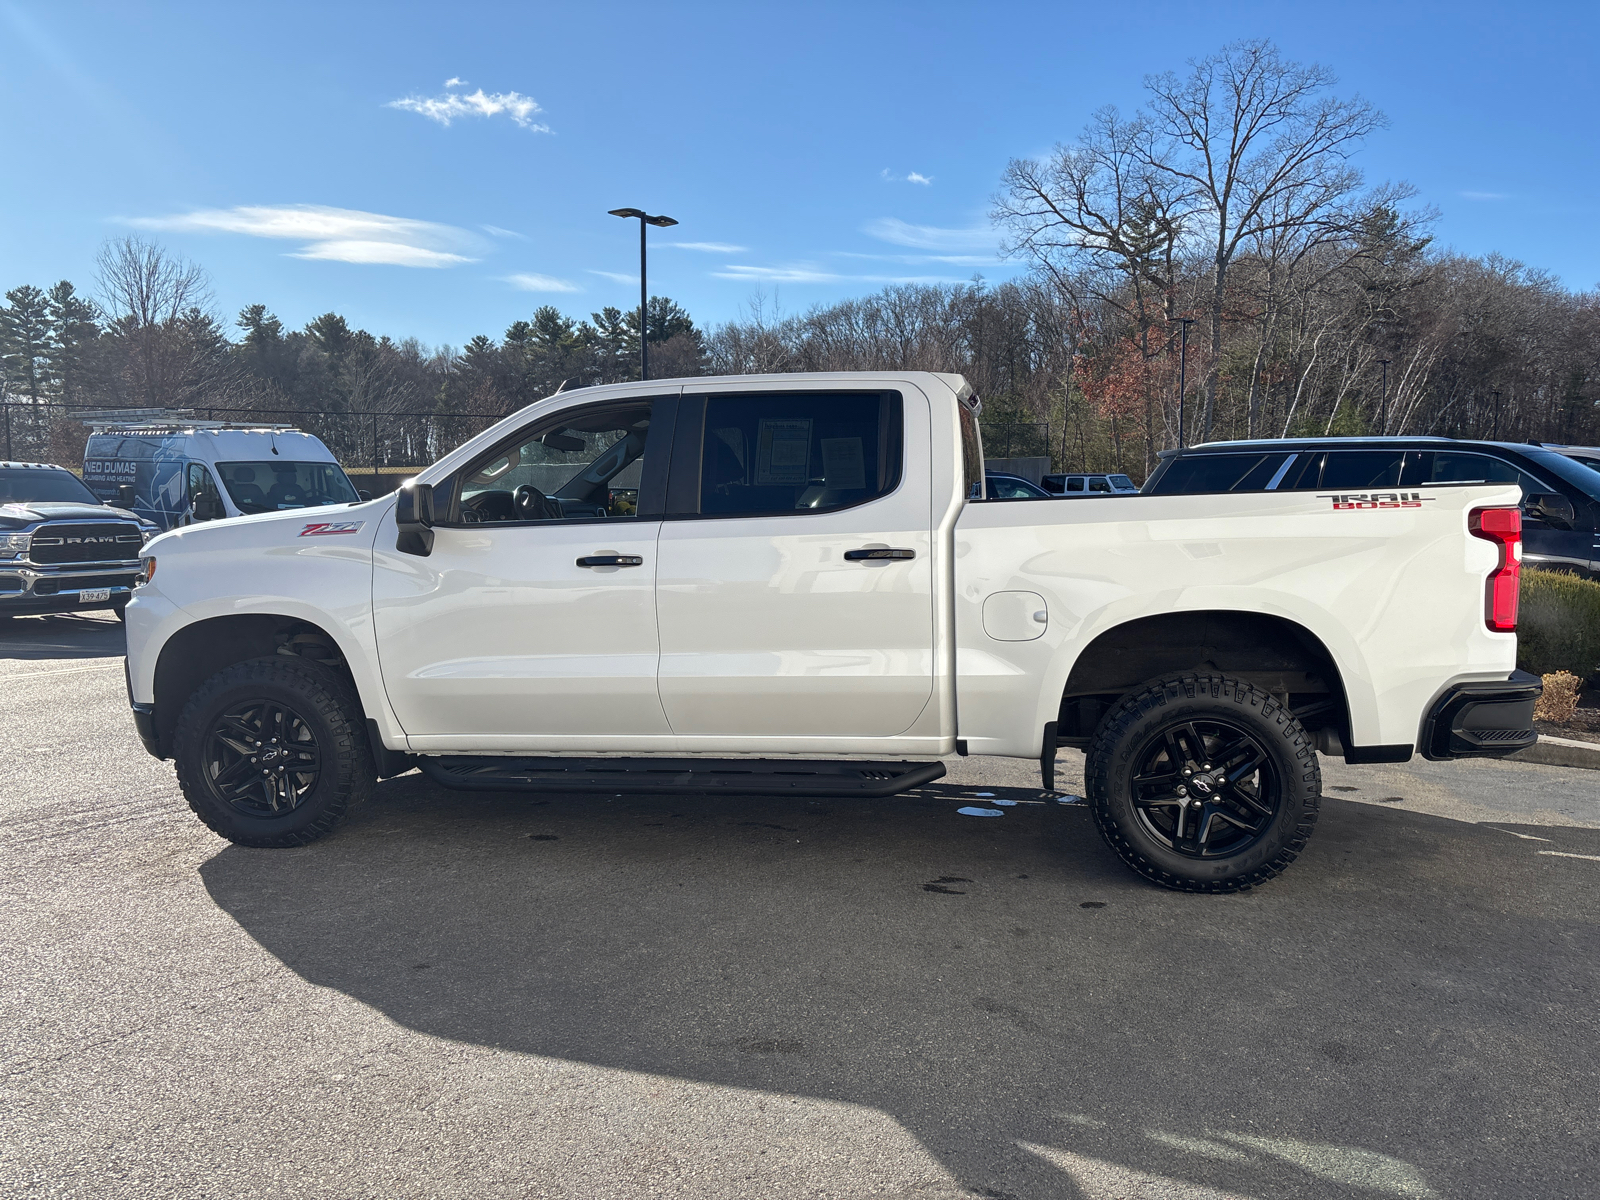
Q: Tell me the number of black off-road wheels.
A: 2